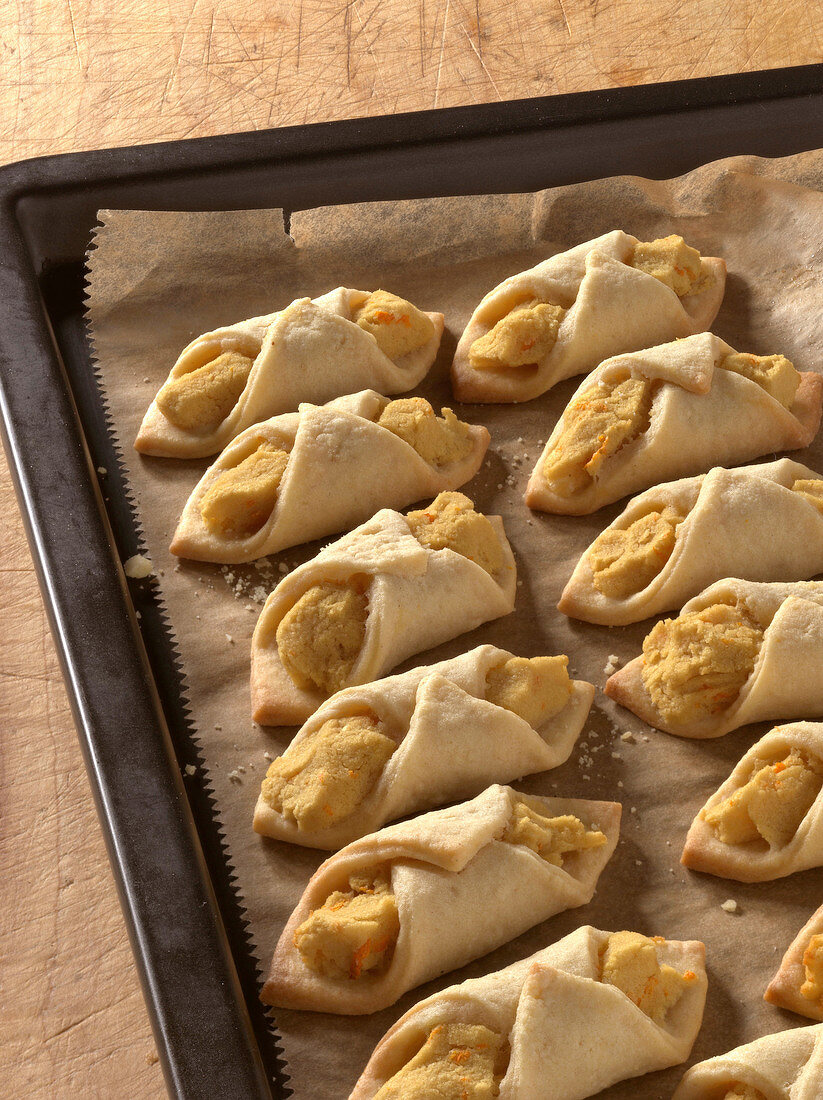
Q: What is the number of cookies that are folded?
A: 13